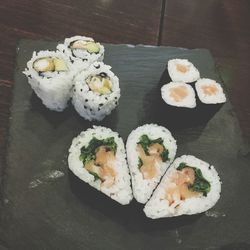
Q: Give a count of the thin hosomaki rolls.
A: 3